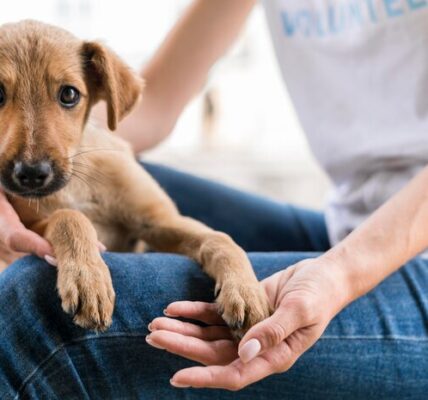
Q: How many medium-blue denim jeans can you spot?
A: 1